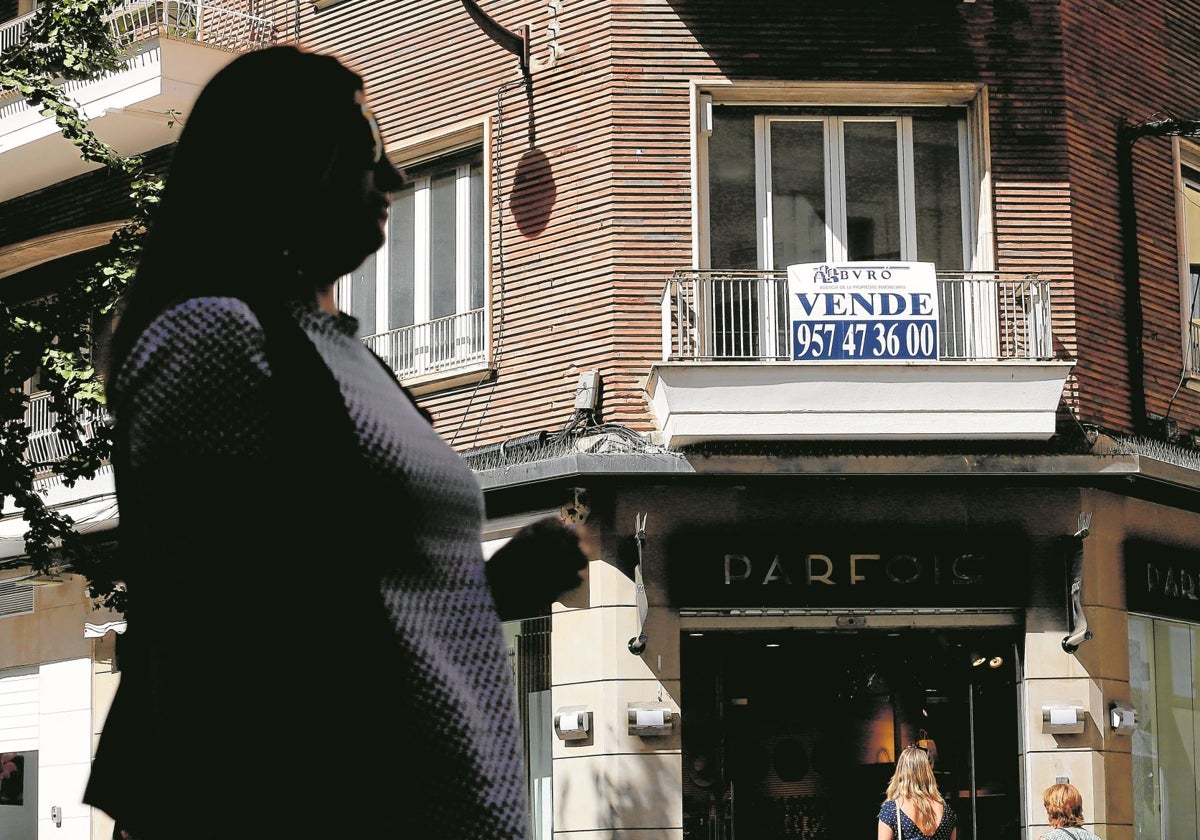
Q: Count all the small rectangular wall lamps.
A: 4